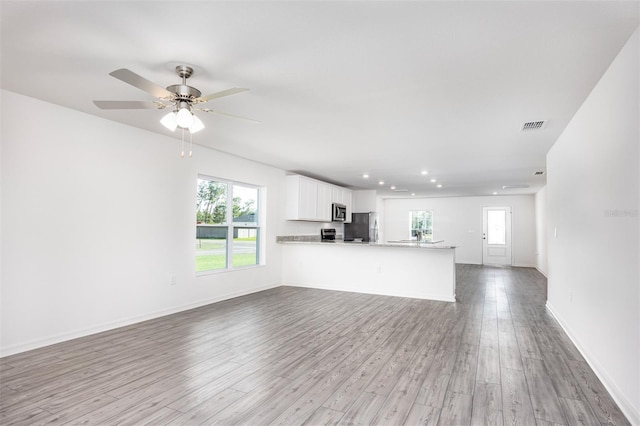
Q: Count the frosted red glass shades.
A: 0